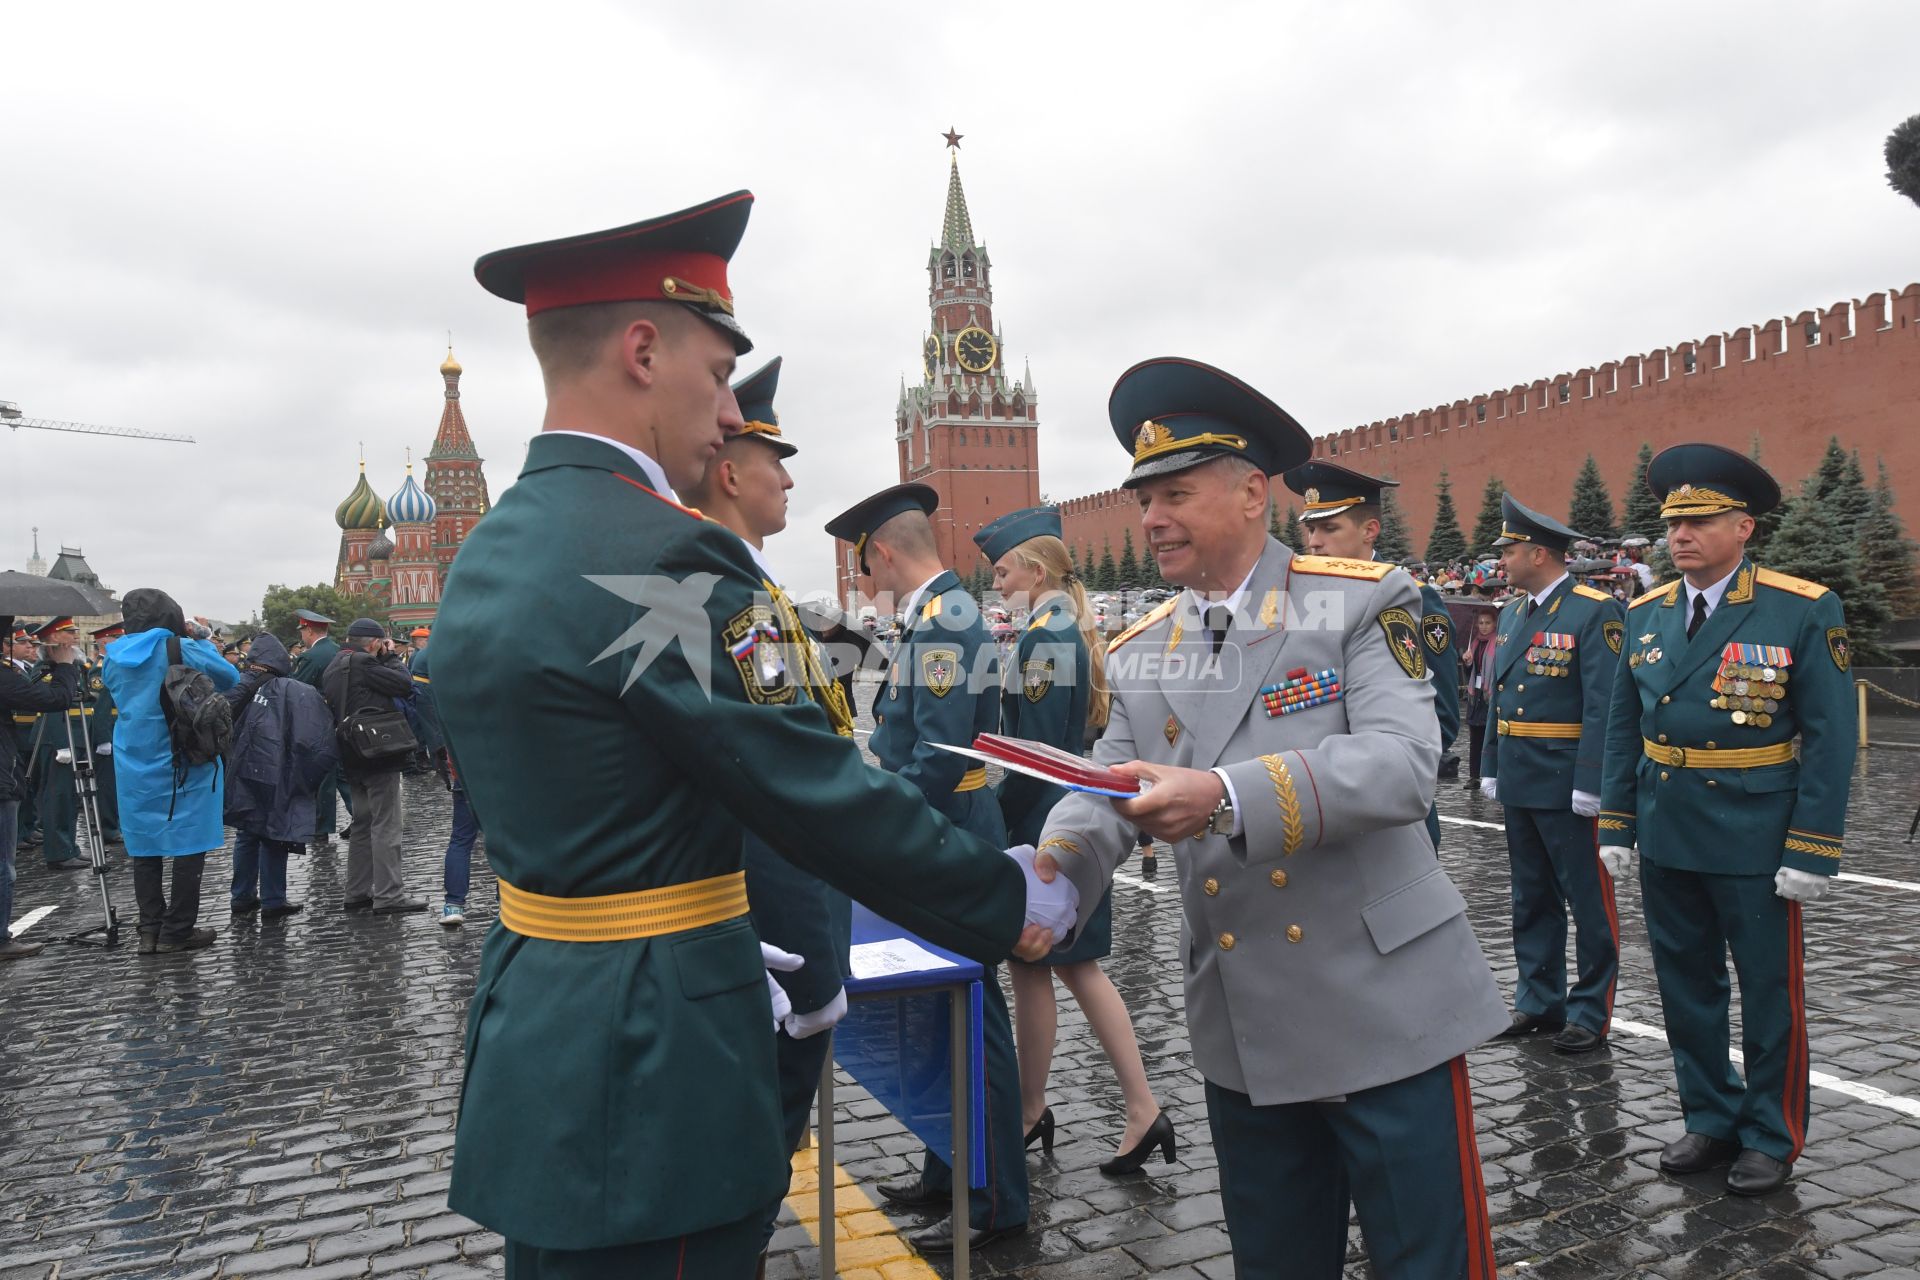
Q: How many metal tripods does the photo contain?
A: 1